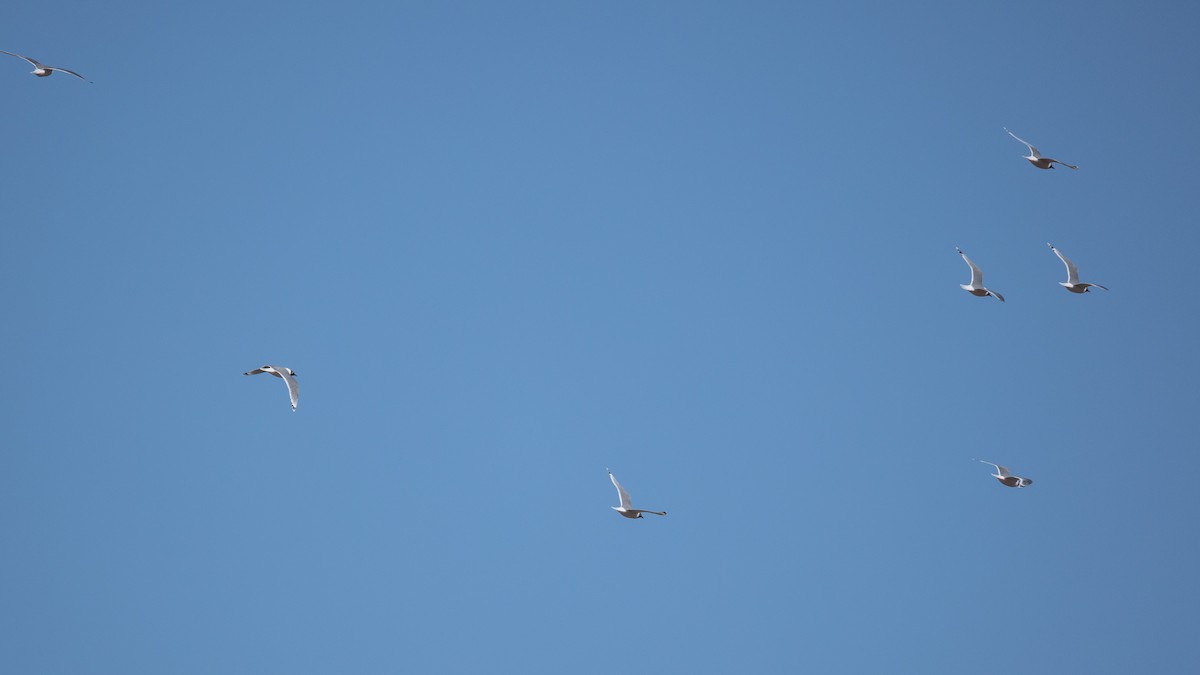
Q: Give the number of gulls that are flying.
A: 7